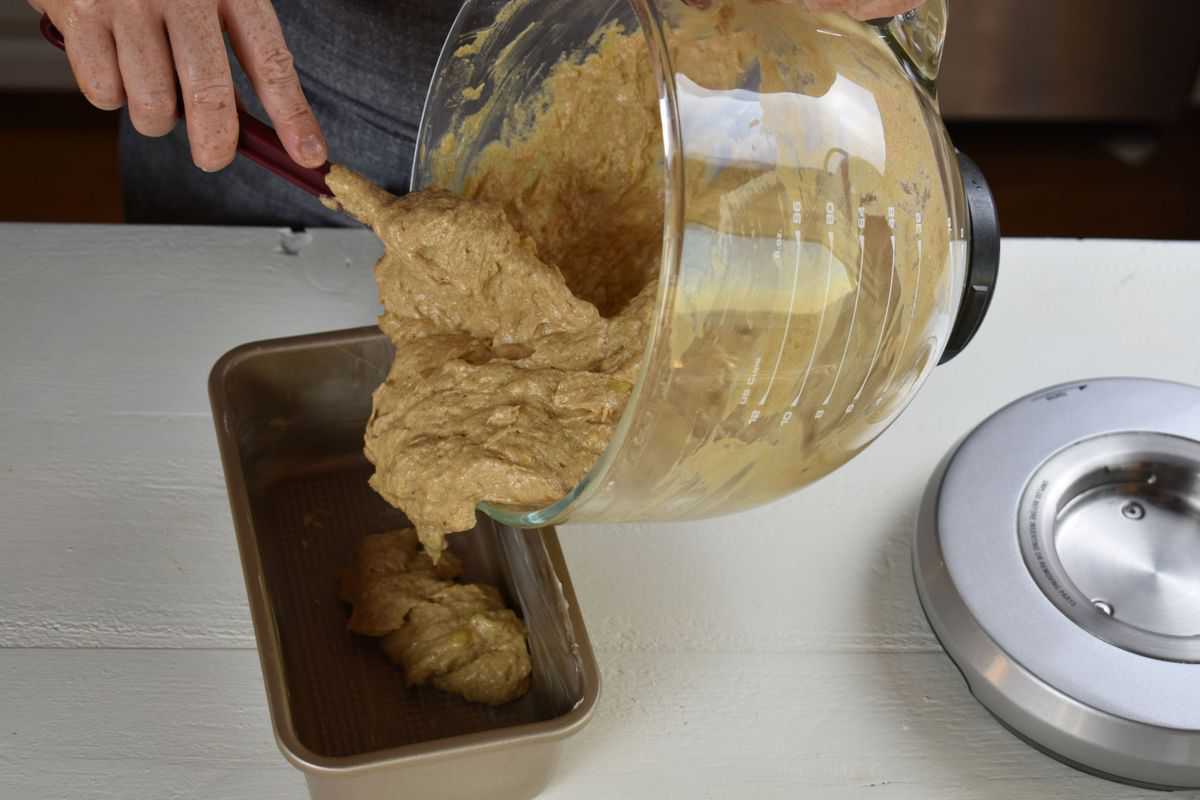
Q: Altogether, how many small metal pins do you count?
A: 2